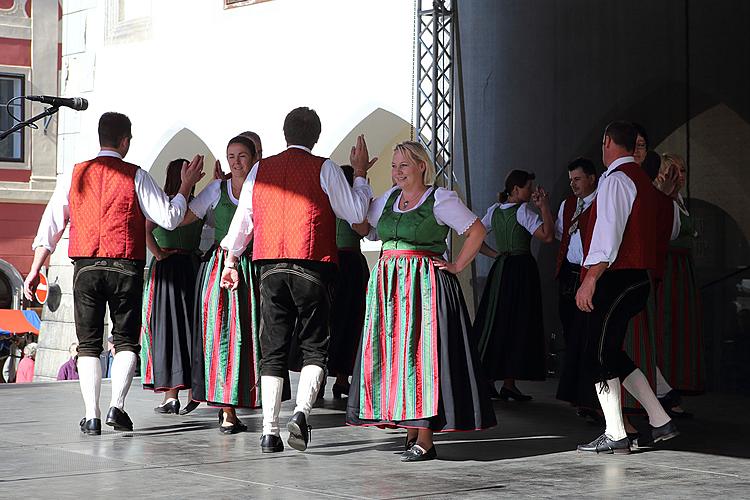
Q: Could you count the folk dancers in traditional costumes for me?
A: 13